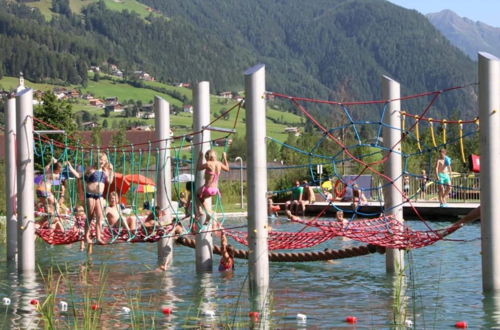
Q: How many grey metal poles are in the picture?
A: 7